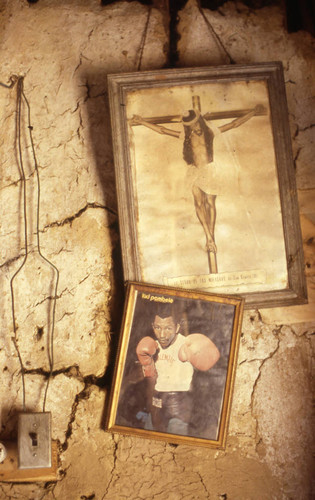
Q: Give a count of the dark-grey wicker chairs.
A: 0